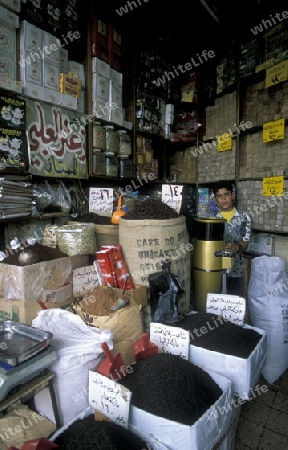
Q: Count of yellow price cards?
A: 4